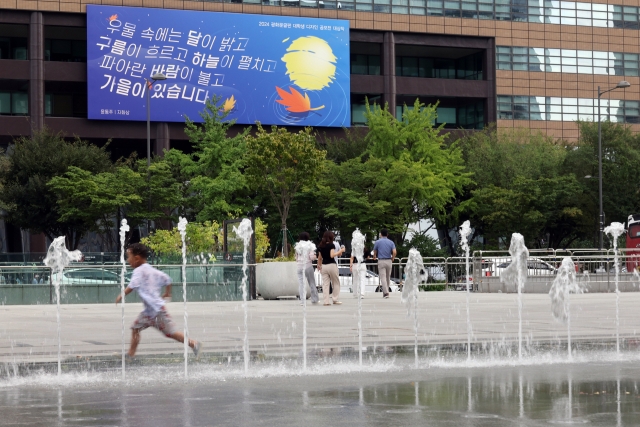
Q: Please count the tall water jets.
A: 11